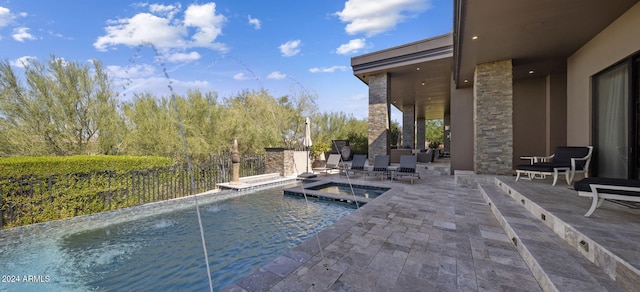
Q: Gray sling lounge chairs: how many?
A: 4